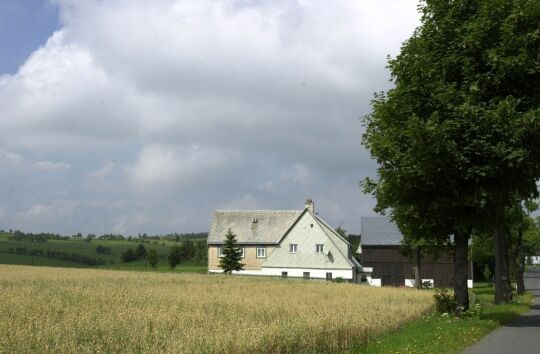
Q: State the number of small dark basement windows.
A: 3